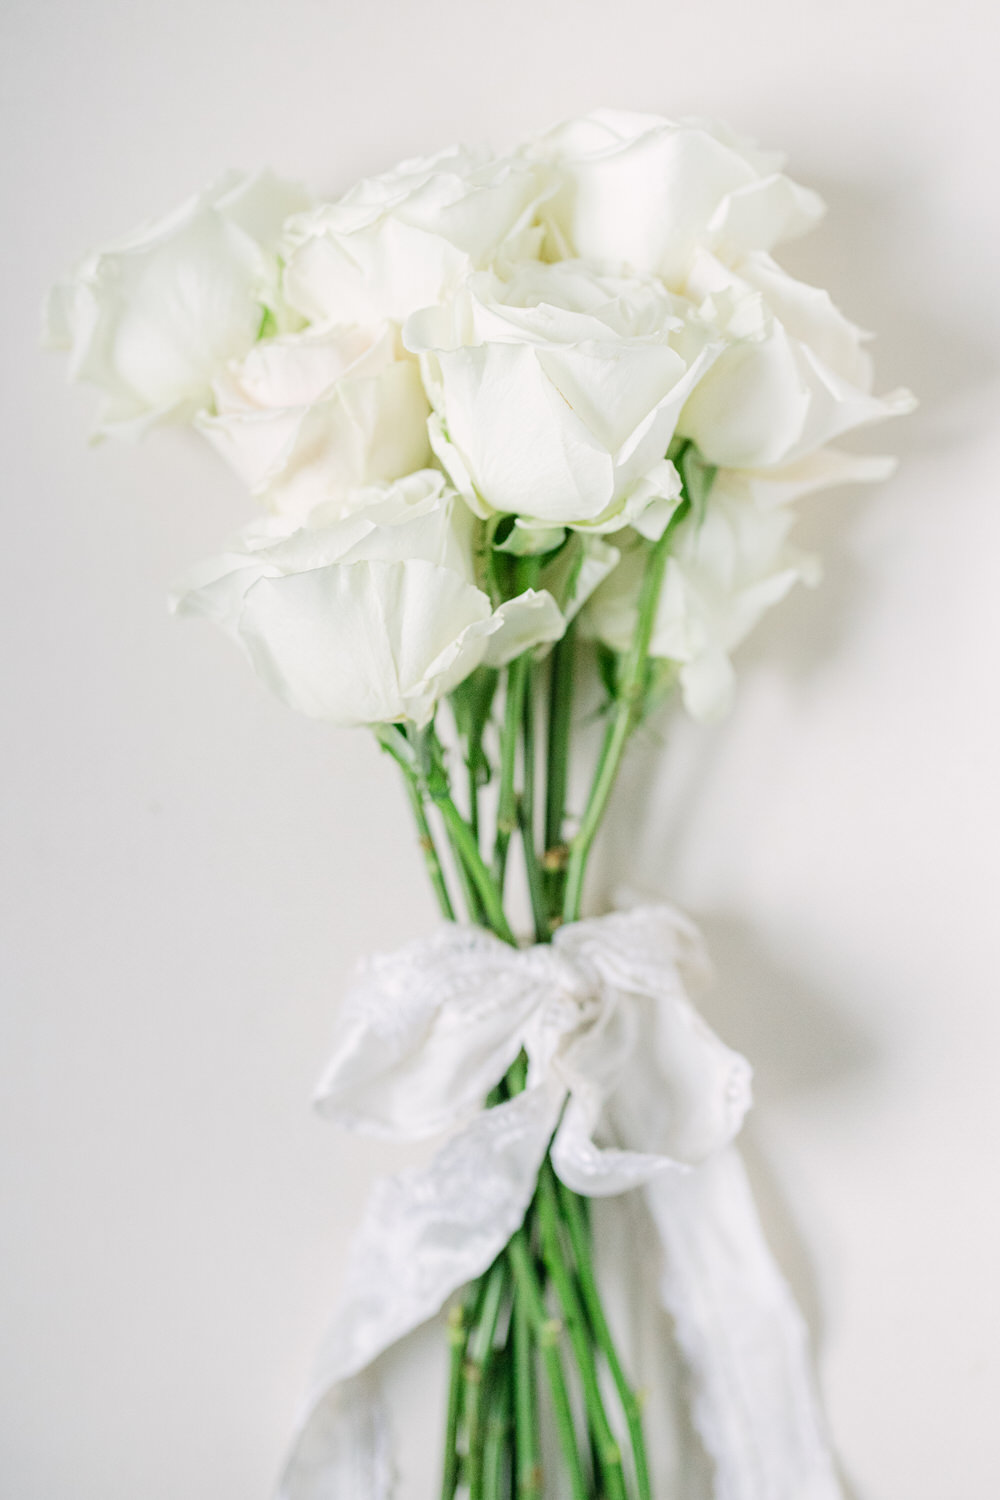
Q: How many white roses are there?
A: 8